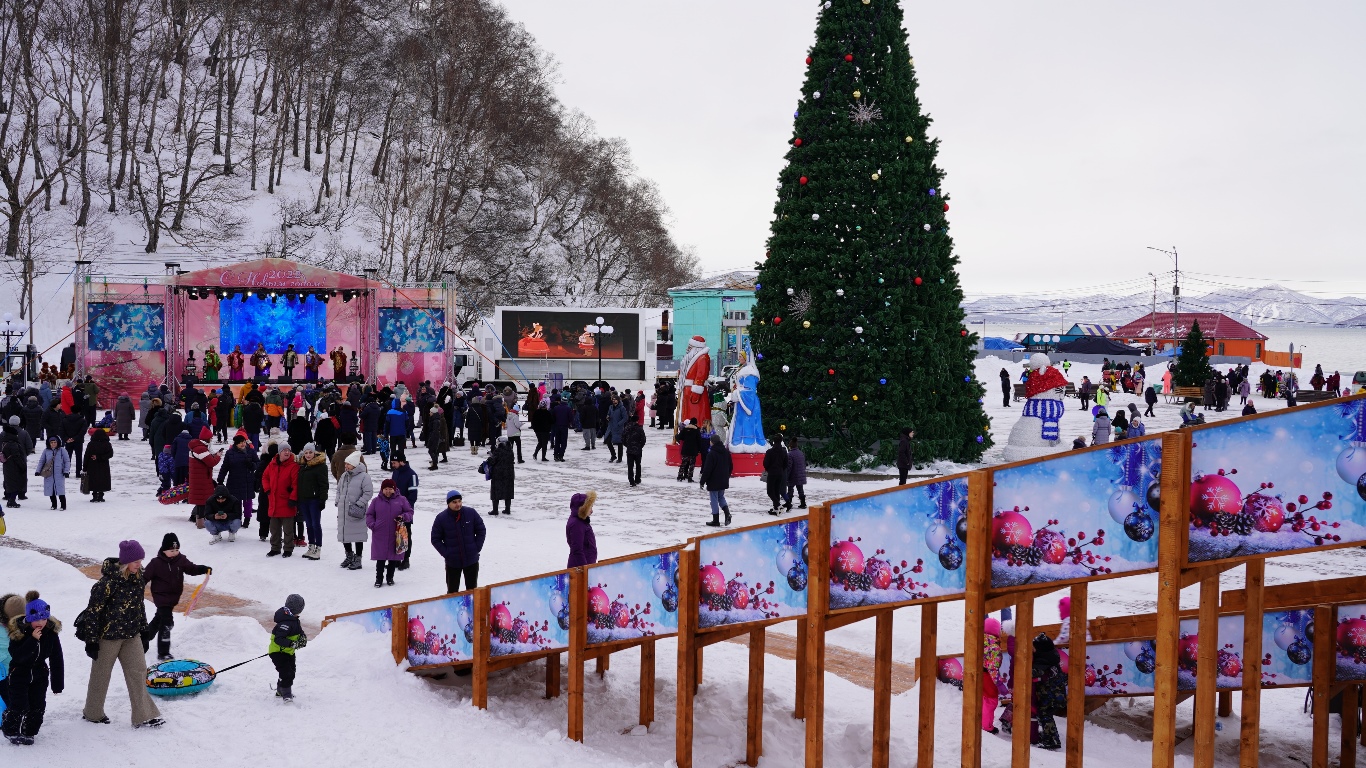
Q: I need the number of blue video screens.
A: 3